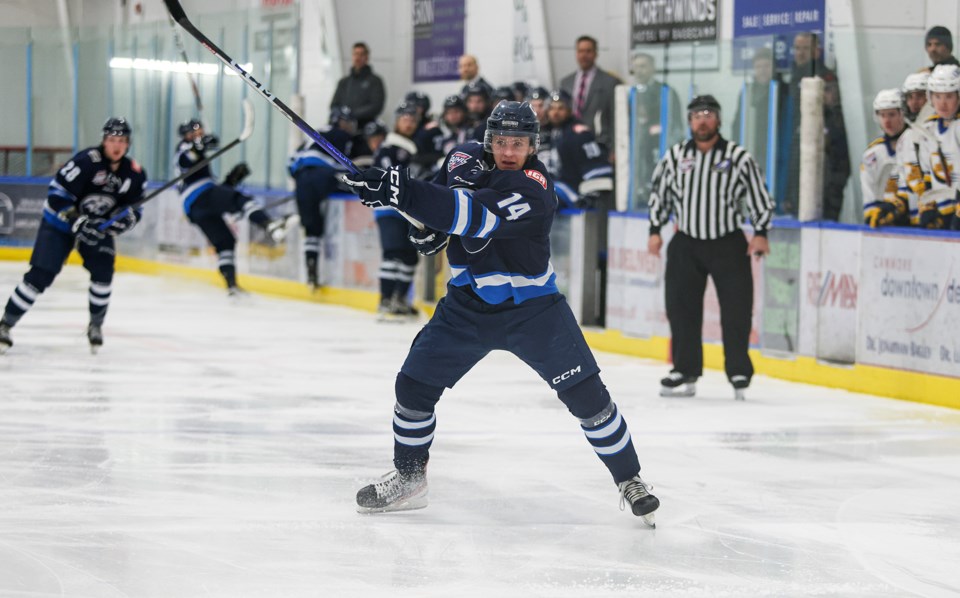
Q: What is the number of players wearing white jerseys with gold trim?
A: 3